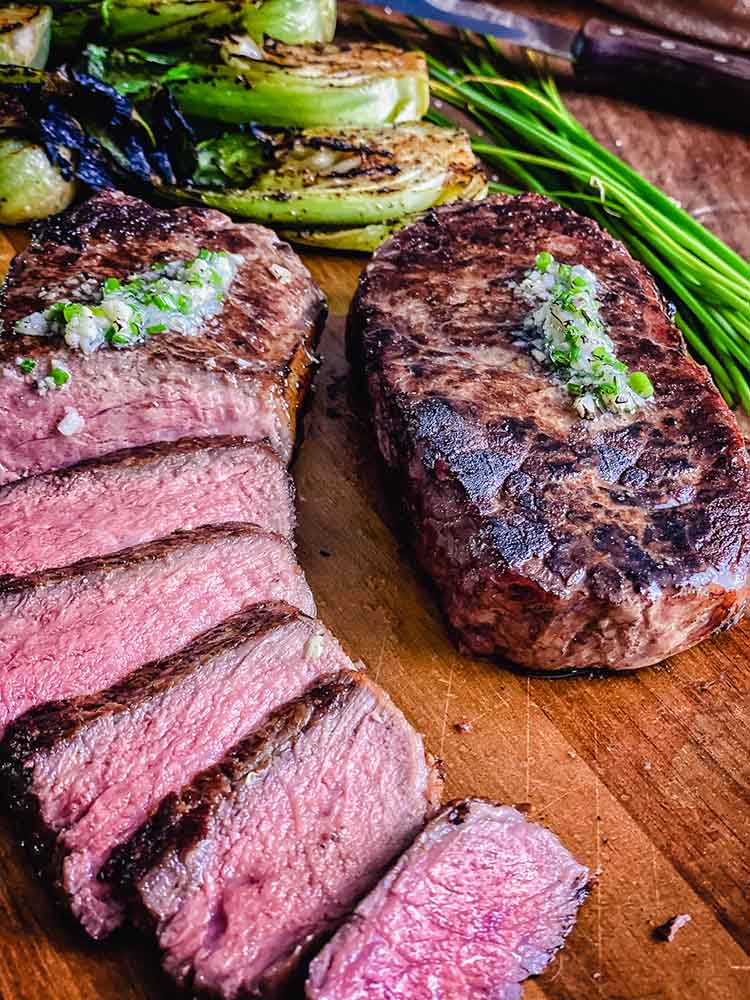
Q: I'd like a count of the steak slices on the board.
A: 5